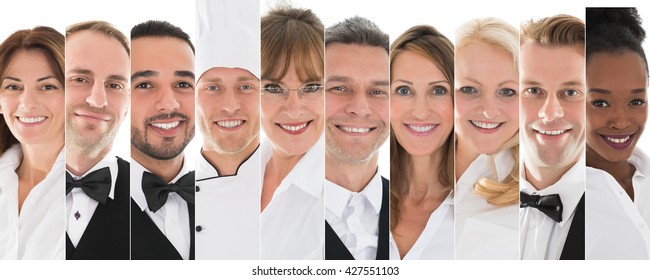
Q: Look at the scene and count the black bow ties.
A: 3